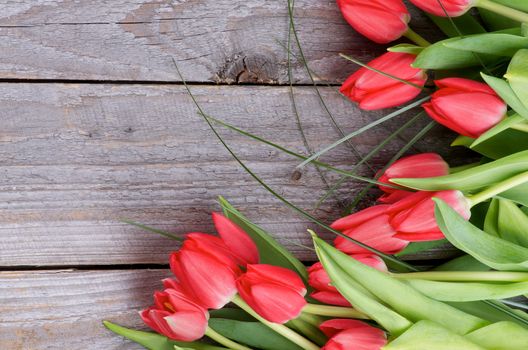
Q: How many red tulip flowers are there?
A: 12